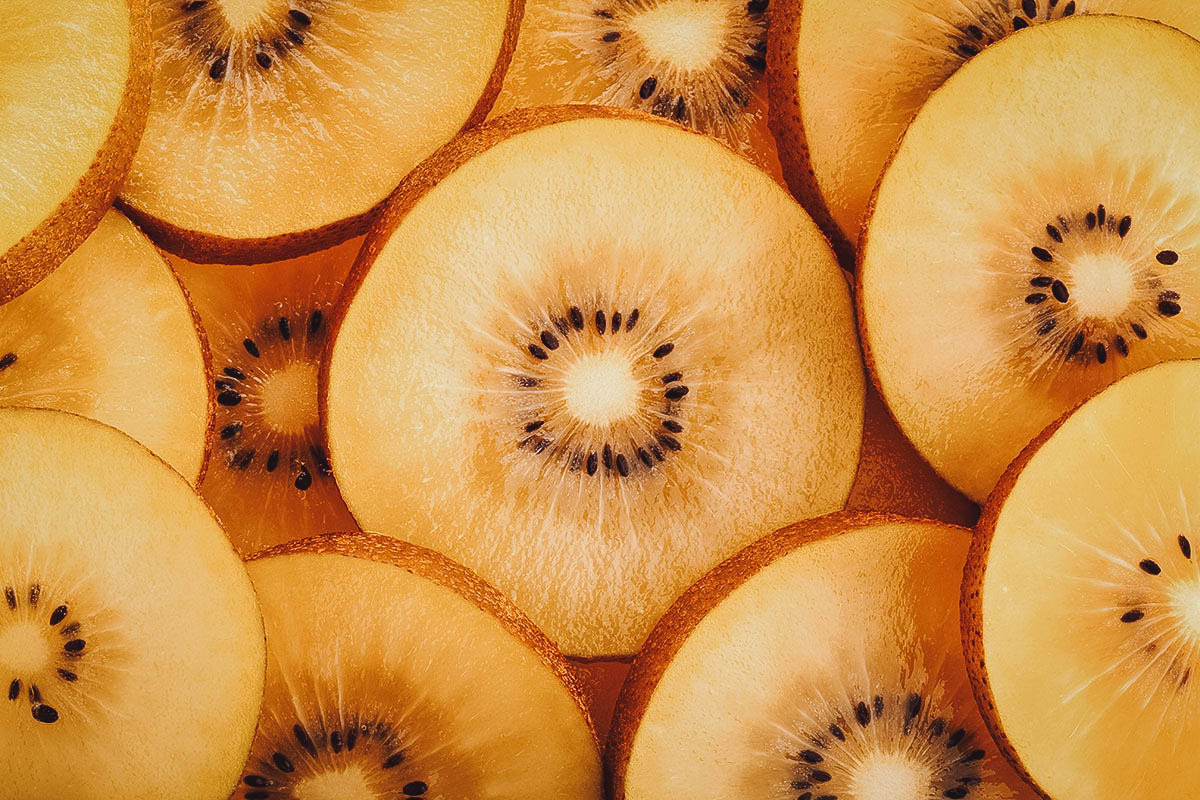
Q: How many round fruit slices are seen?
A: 12